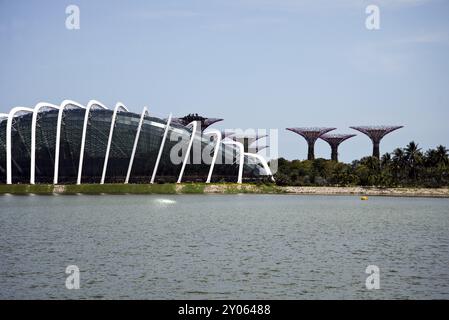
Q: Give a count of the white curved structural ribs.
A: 11